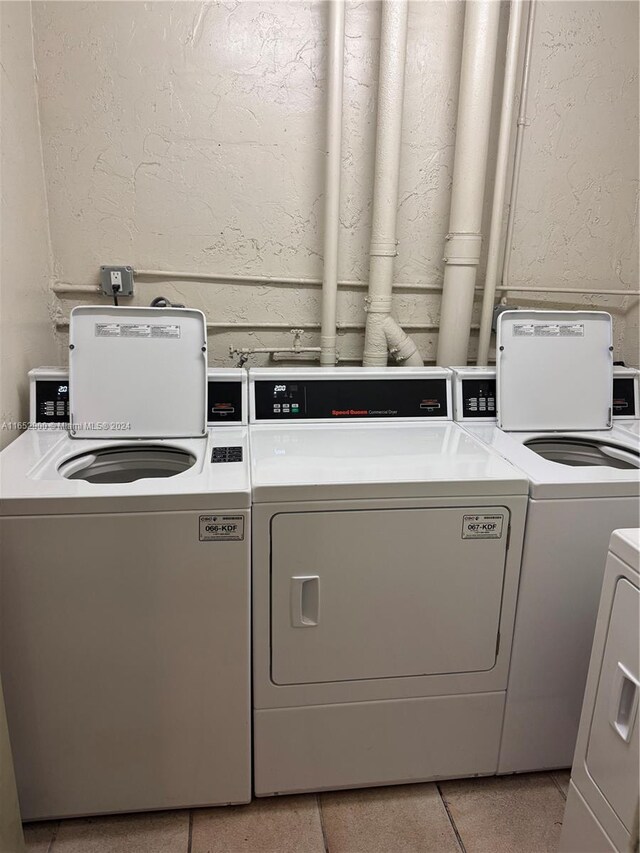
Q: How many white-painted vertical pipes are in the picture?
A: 5